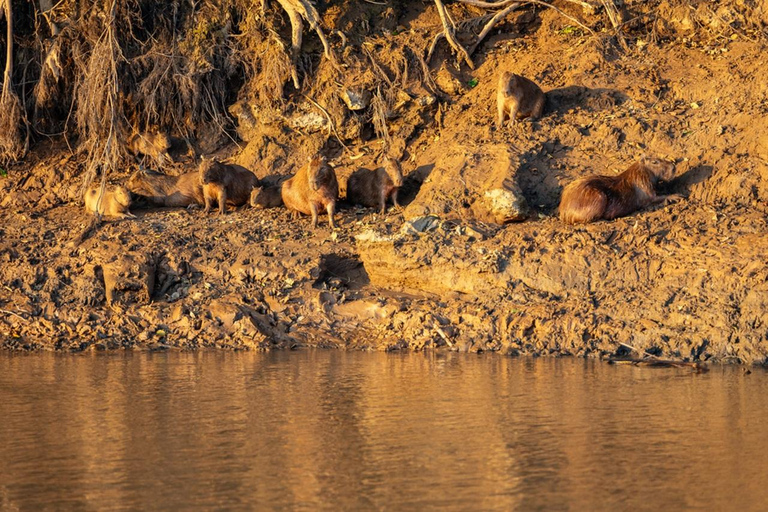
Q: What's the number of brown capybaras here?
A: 9